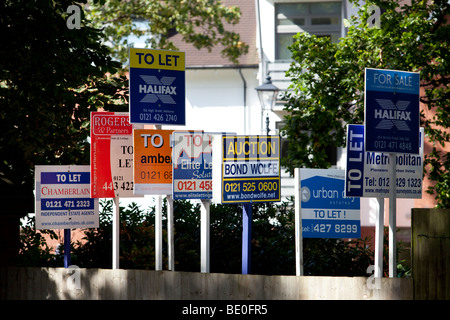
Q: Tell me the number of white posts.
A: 7